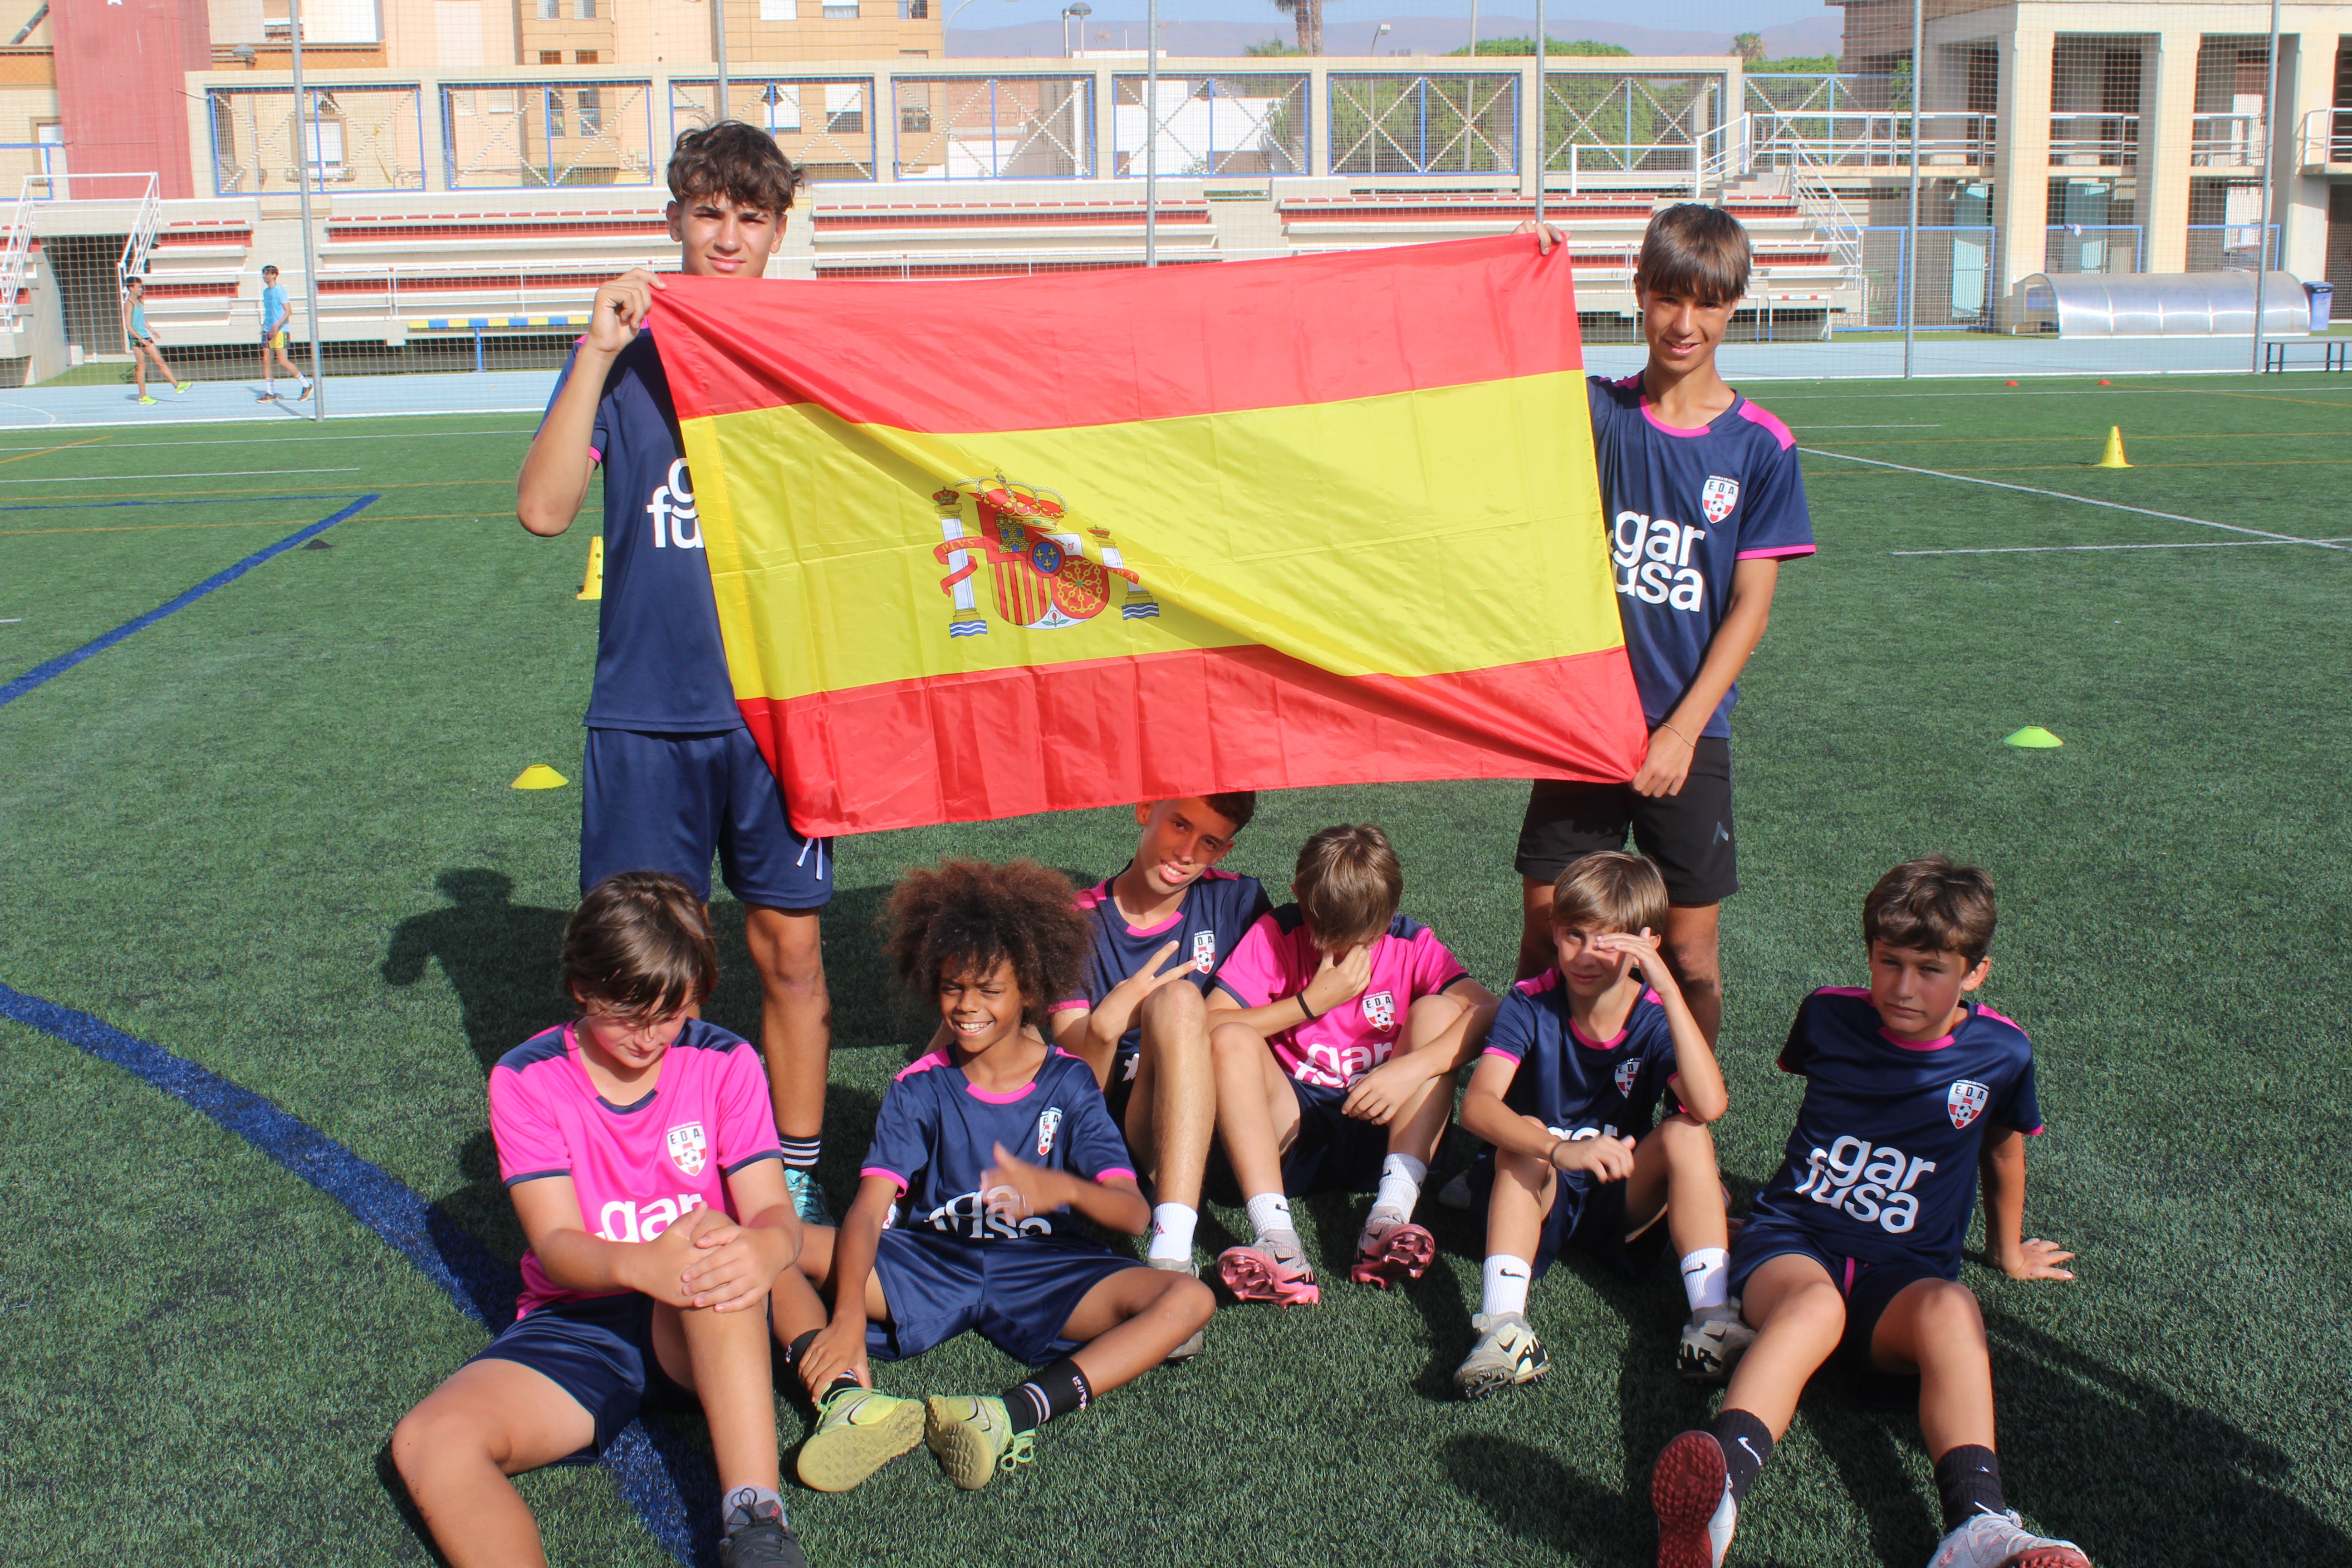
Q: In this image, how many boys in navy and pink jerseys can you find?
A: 8